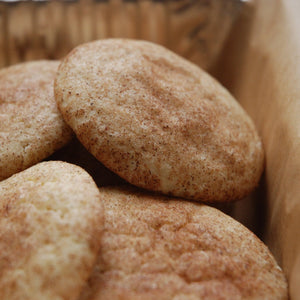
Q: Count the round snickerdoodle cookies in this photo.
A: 4